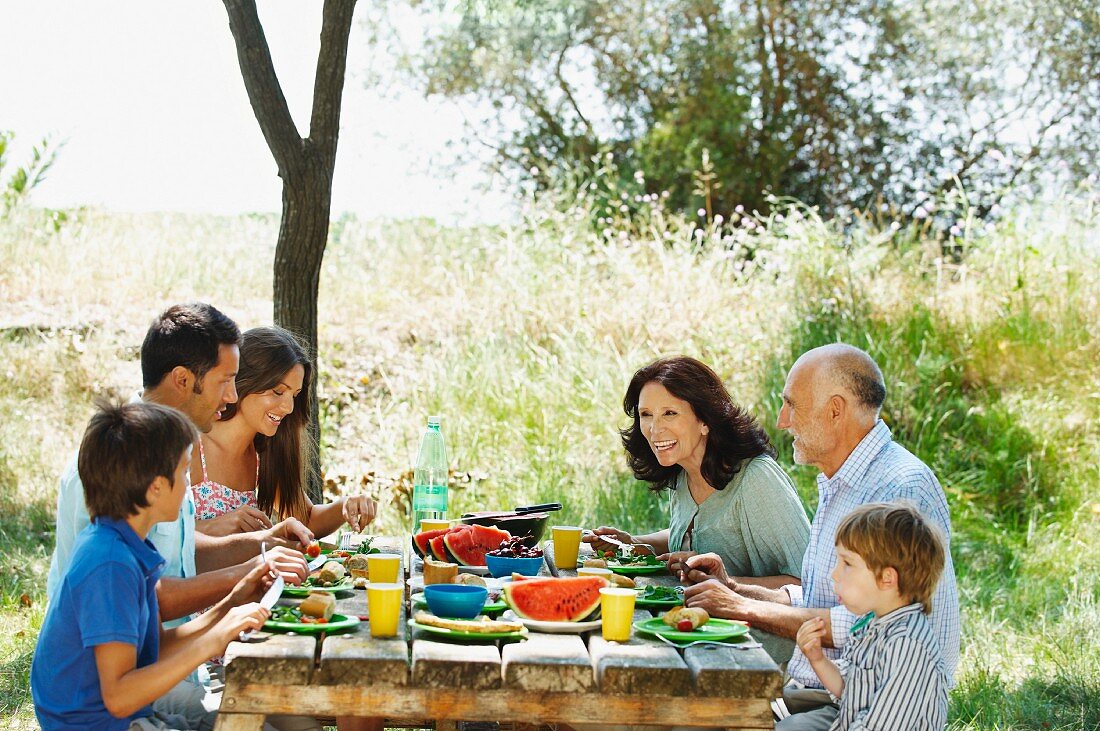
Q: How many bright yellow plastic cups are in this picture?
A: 6